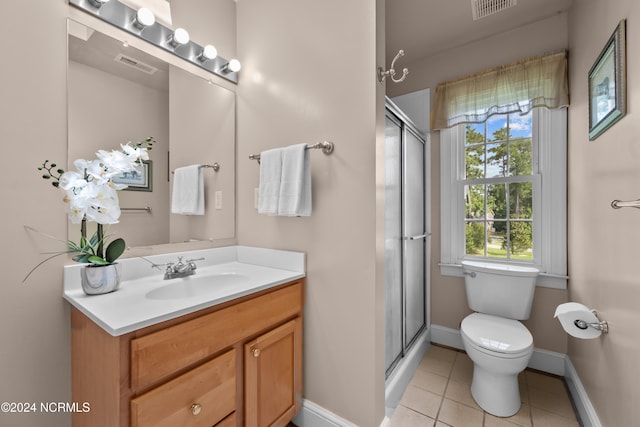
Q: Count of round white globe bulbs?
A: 5